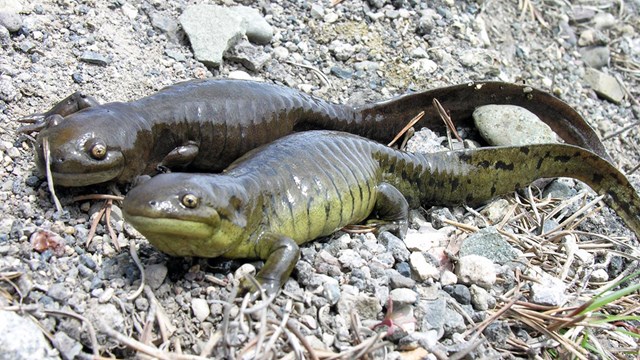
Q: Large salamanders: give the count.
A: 2